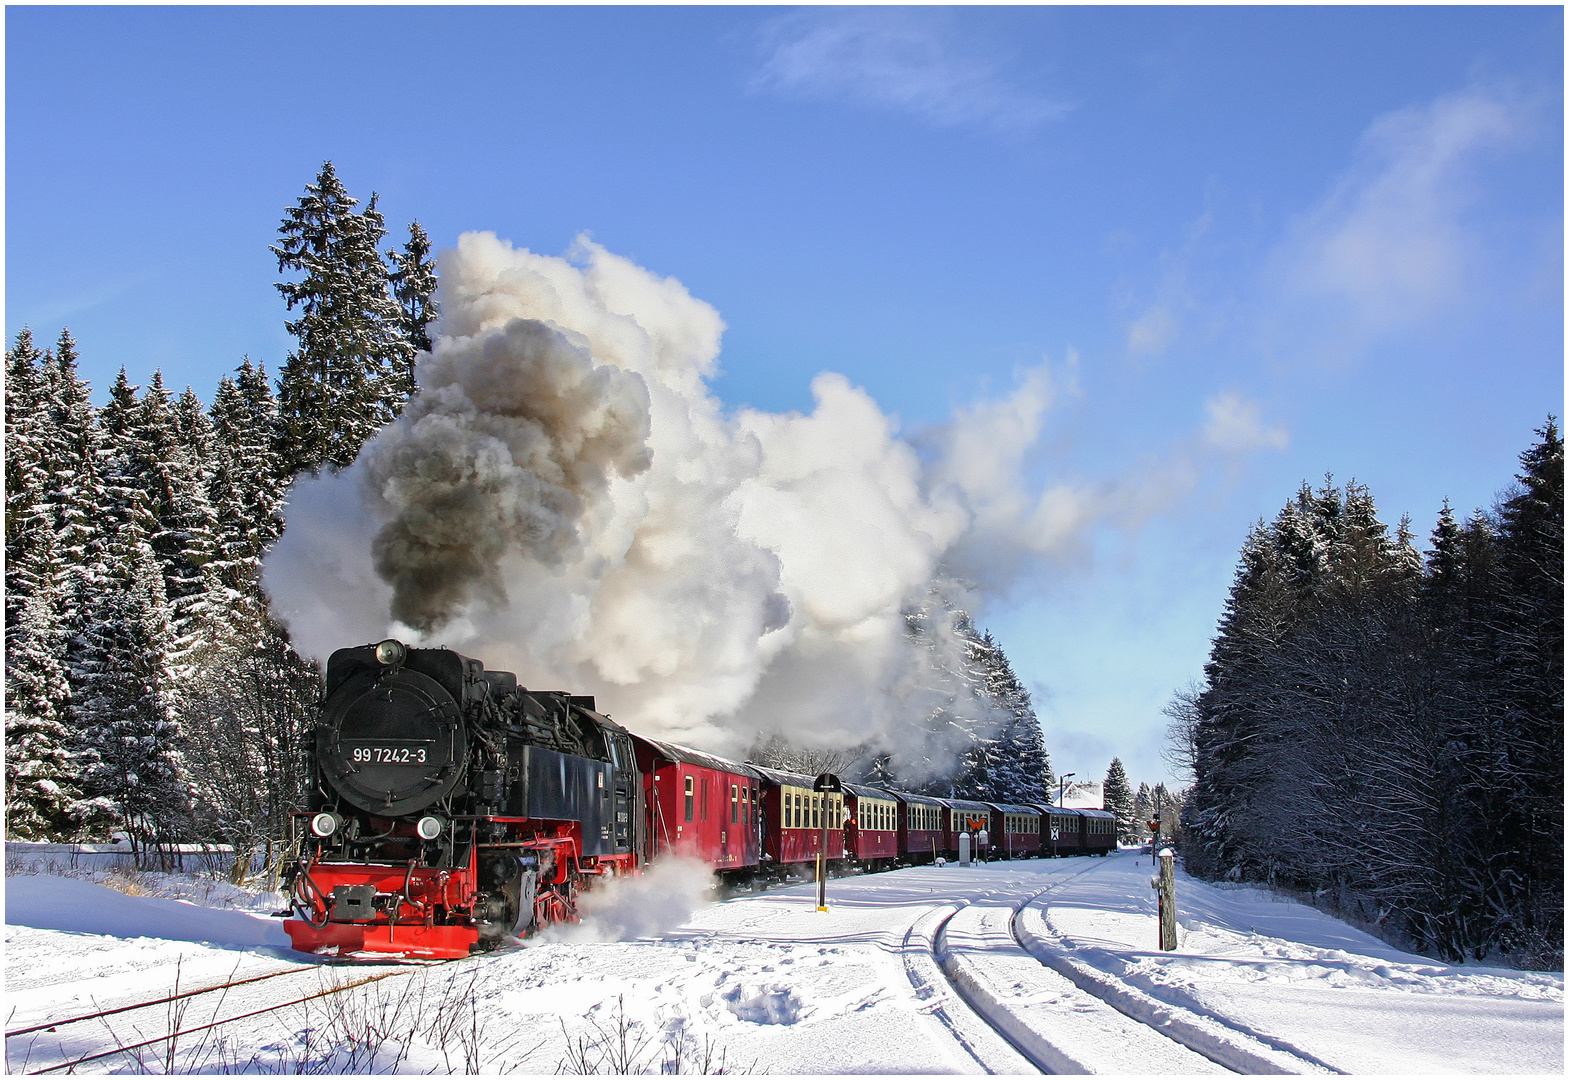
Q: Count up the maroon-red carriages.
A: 8